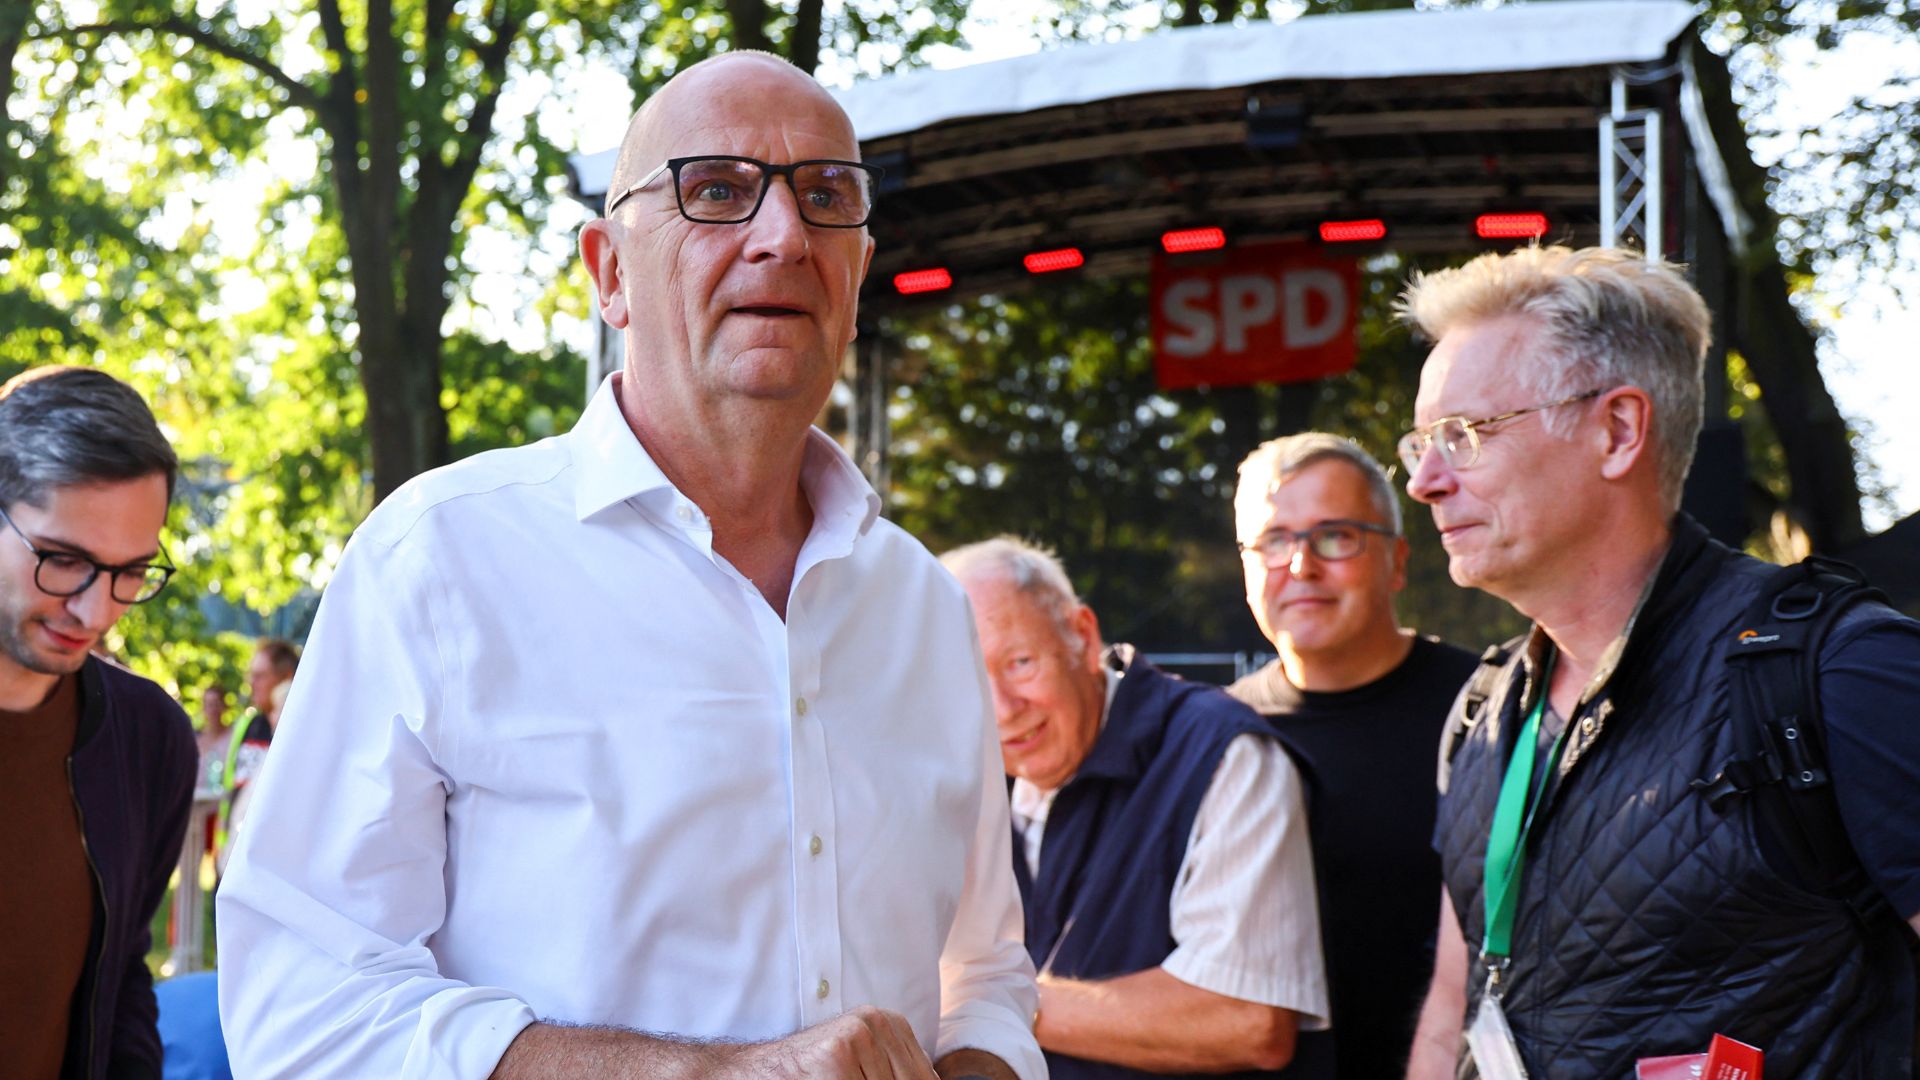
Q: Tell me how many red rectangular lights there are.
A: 5